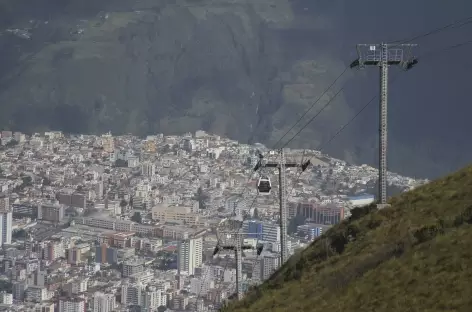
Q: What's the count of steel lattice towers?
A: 3